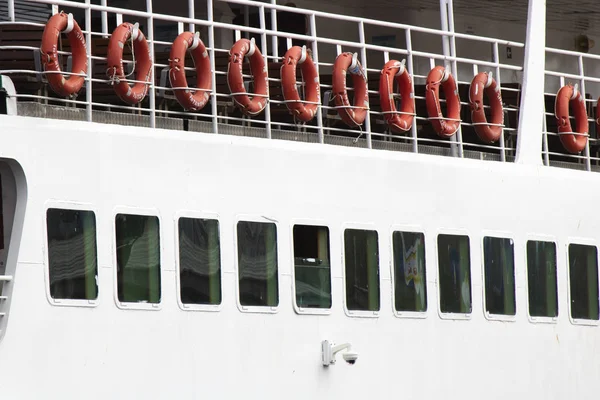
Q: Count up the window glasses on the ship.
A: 11